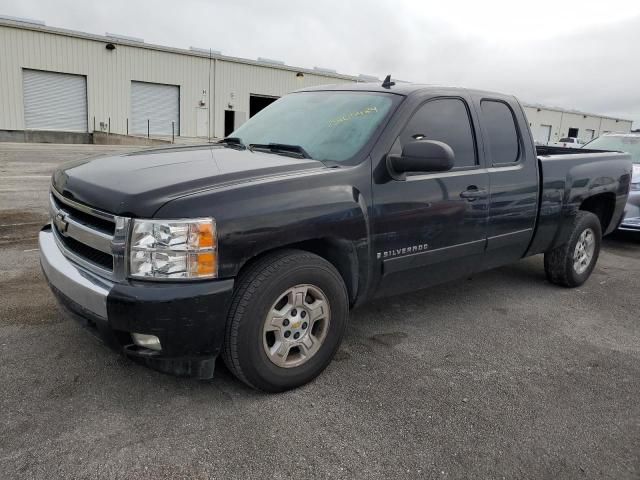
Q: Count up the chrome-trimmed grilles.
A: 1